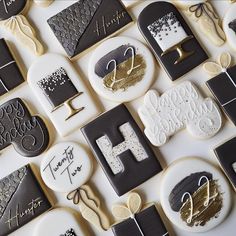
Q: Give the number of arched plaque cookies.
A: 3